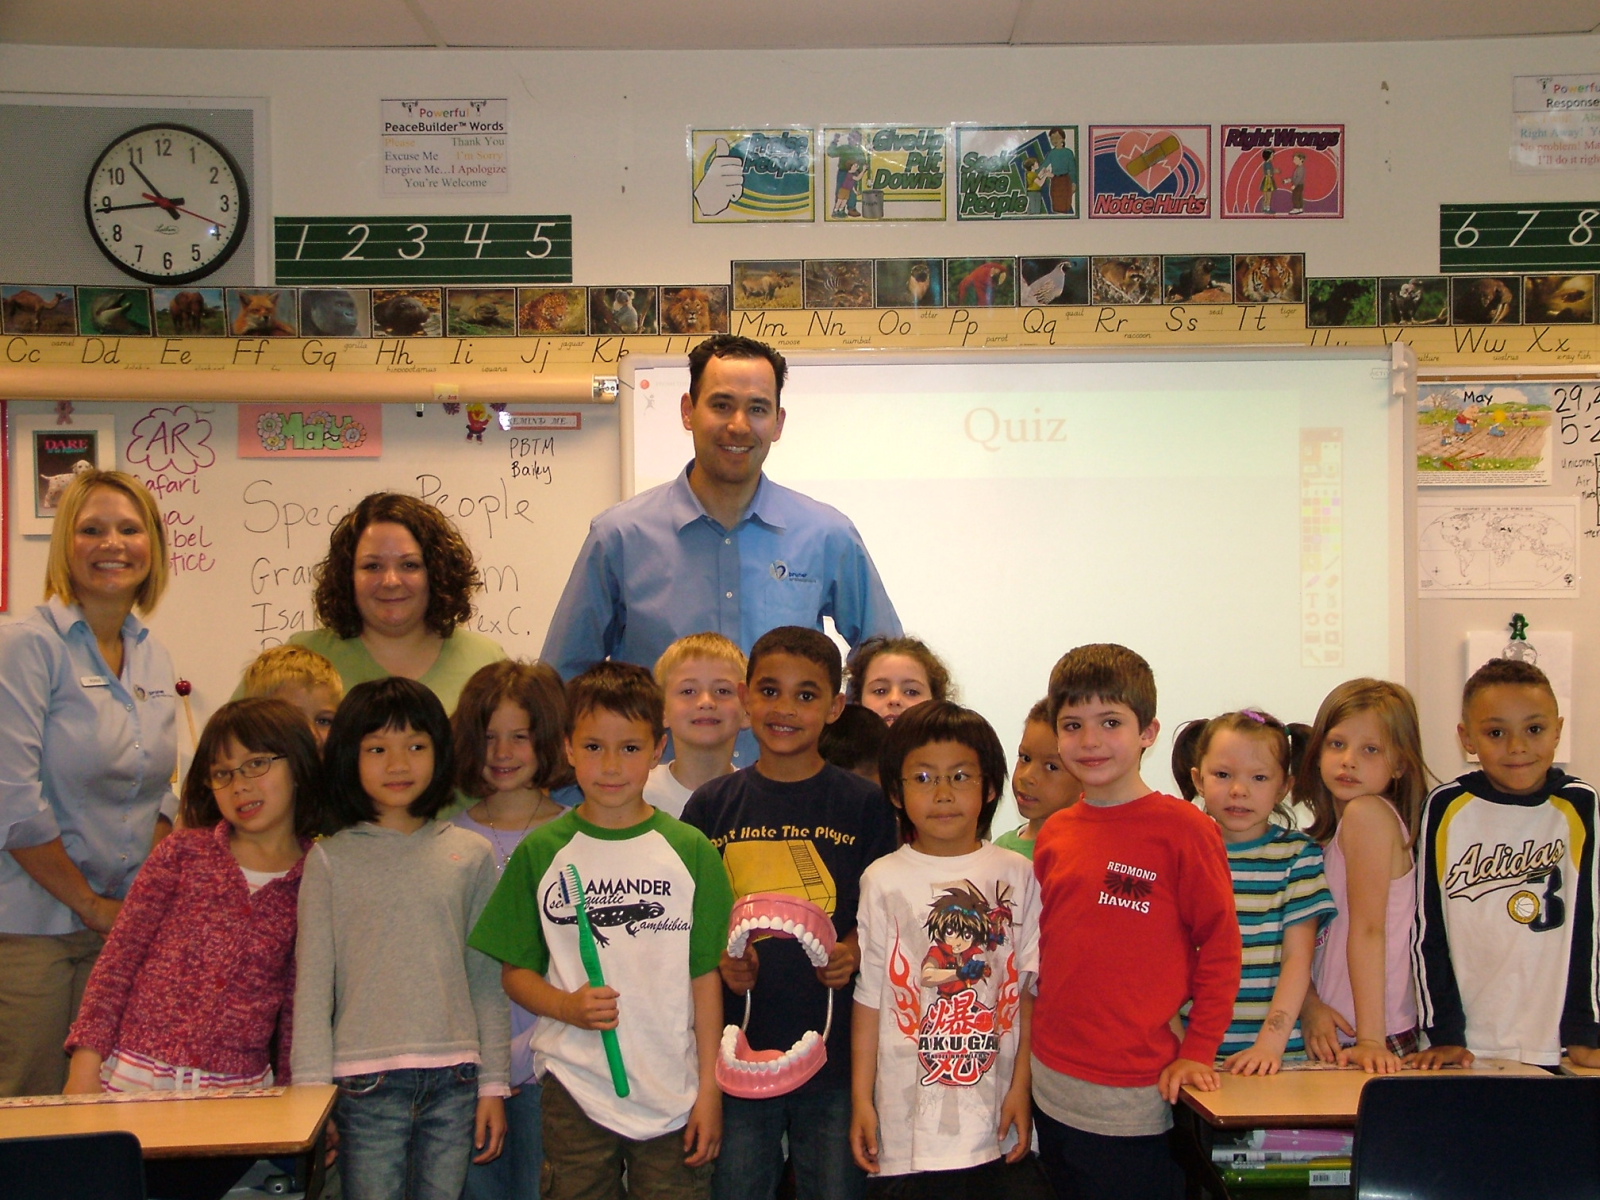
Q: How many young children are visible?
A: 15